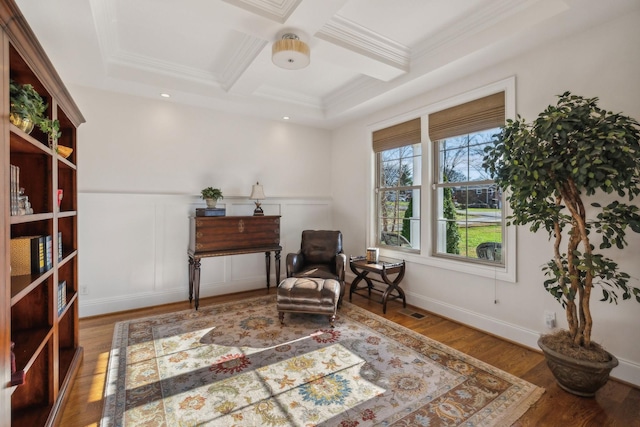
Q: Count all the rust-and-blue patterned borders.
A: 1